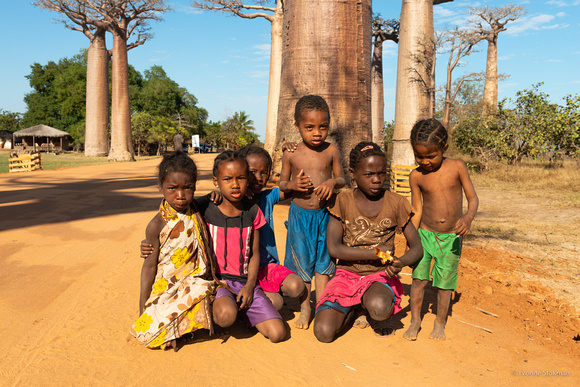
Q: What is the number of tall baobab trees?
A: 7